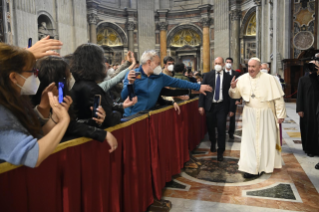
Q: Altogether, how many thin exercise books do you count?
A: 0